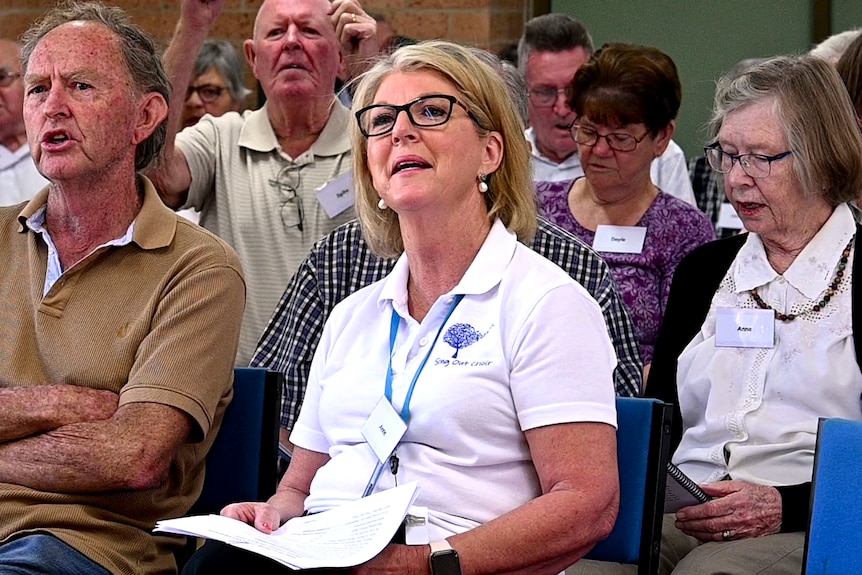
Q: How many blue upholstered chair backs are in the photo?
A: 3